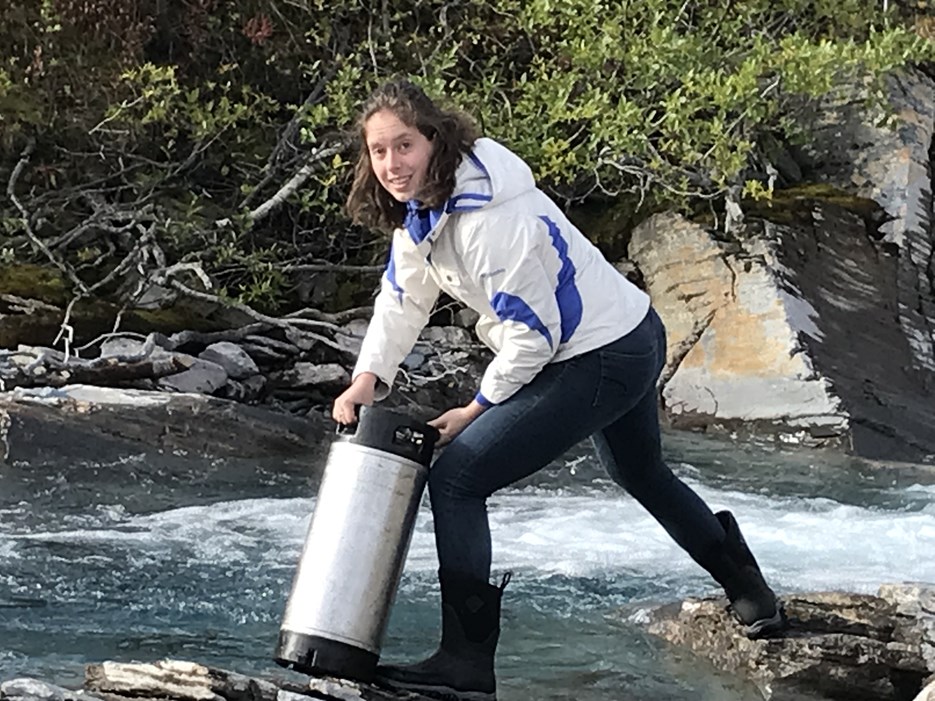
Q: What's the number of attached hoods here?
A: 1